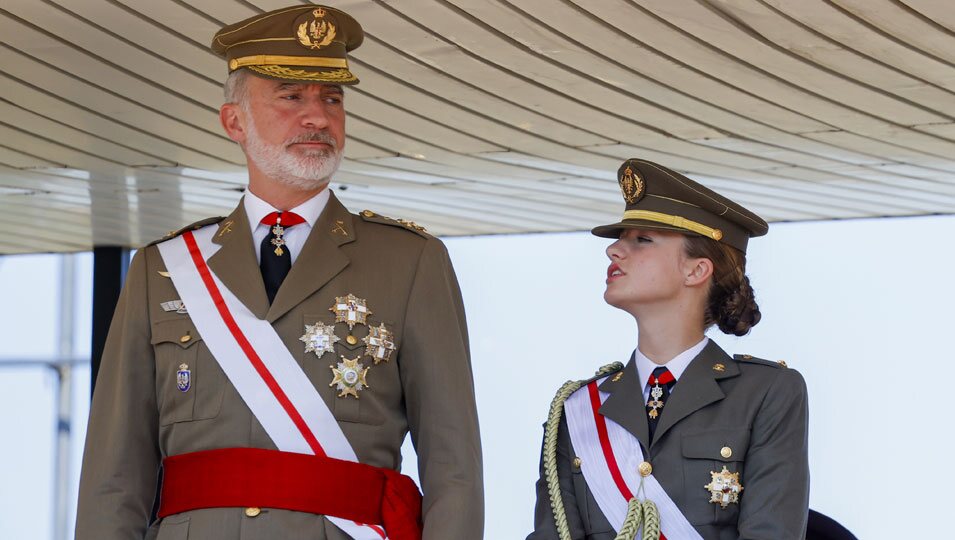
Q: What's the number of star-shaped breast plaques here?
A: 5